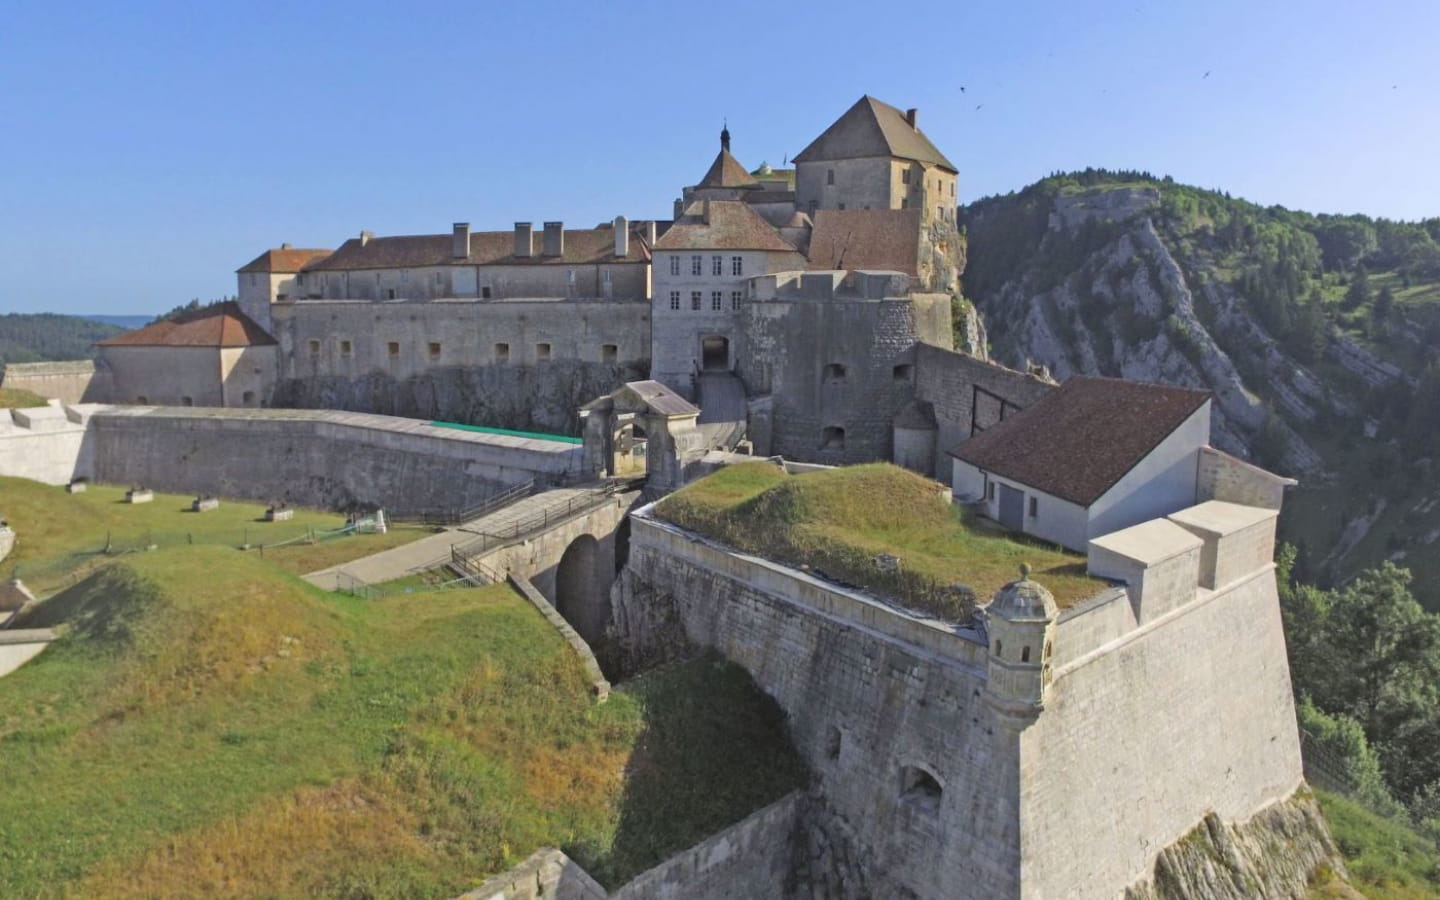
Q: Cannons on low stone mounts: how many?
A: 4